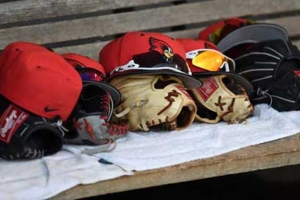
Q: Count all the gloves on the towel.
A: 5